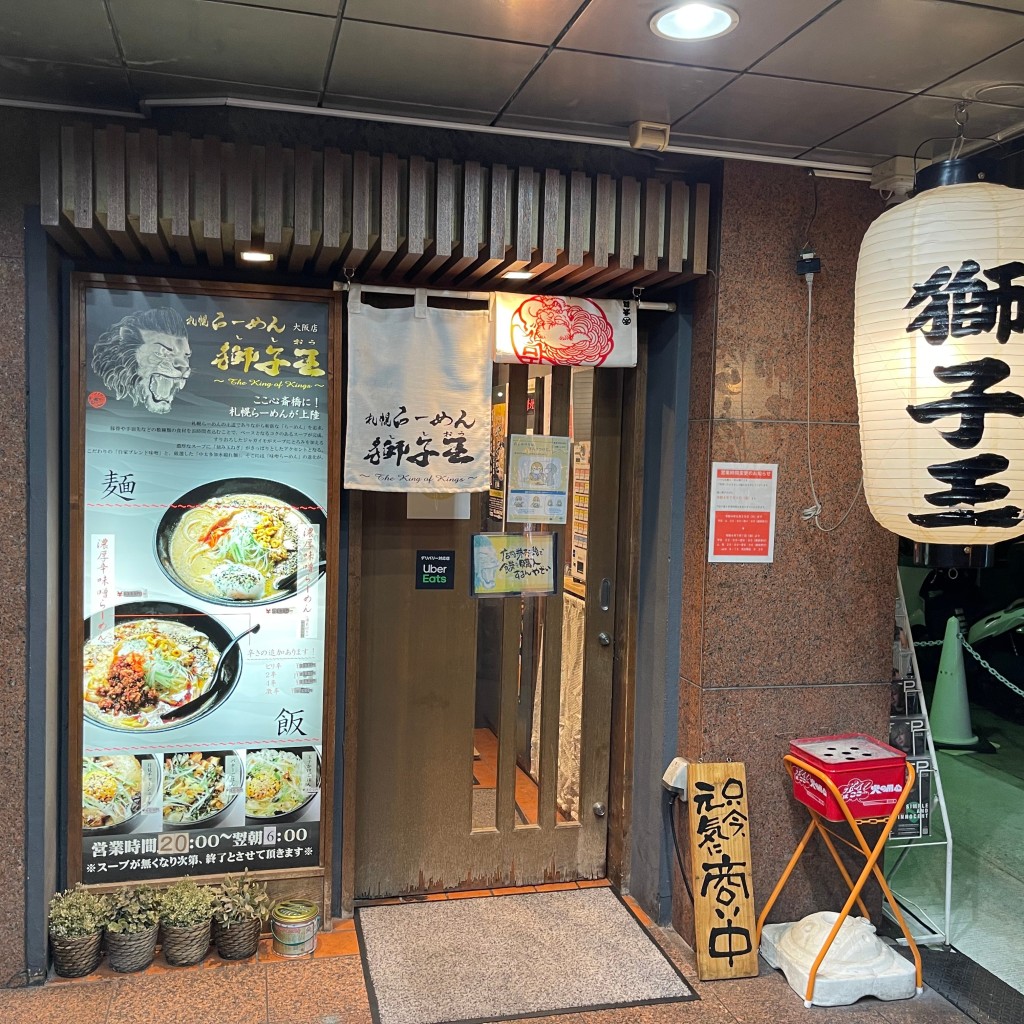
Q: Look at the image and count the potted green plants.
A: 4